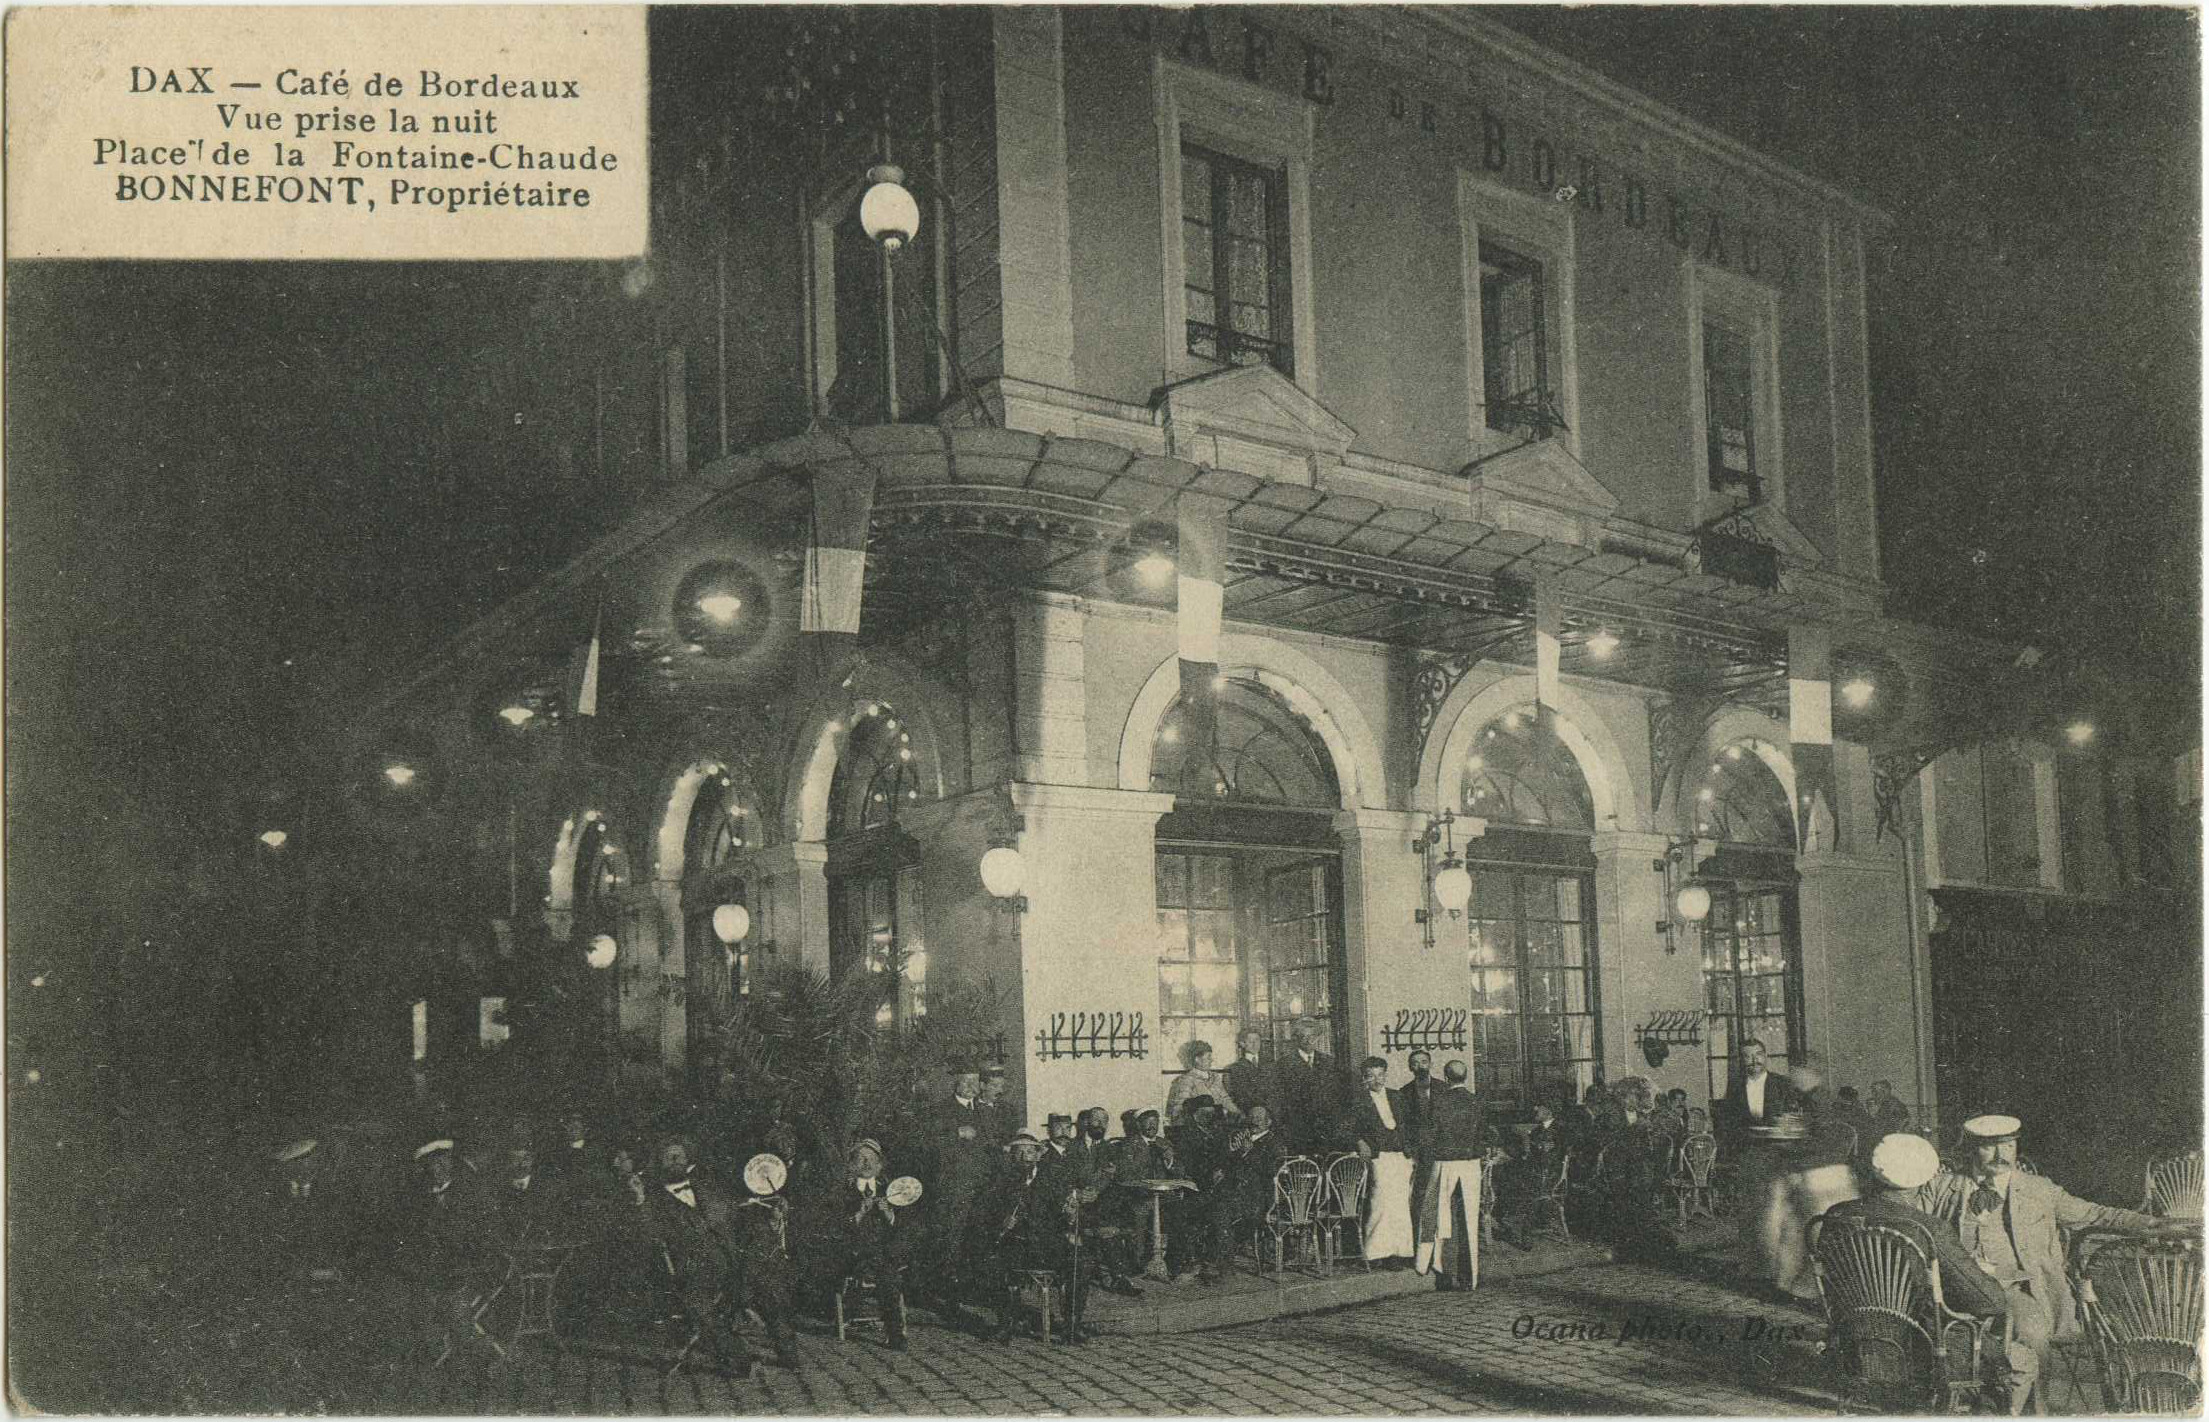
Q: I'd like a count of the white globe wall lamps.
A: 5